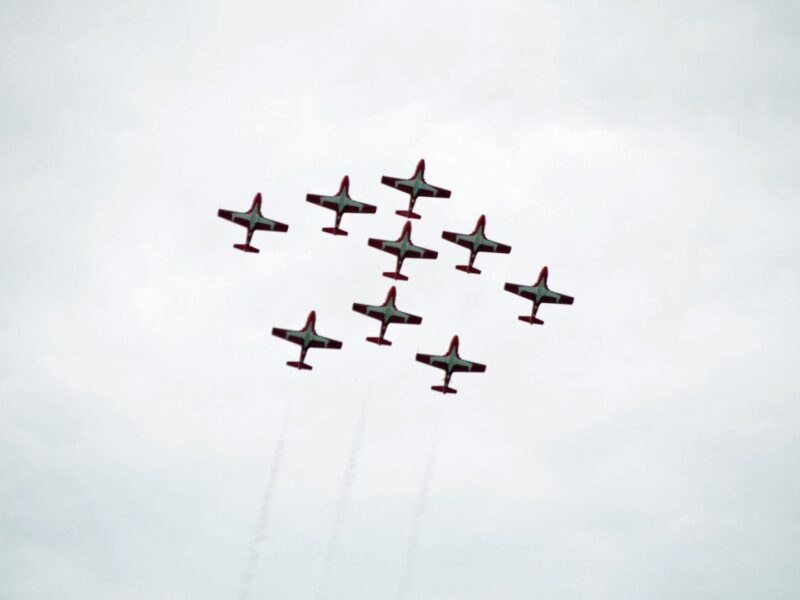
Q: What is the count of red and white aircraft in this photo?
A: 9